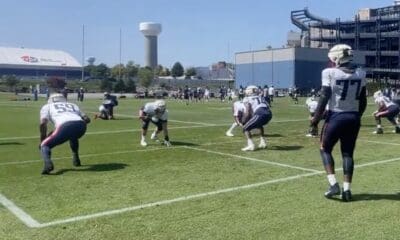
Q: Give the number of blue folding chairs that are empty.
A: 0